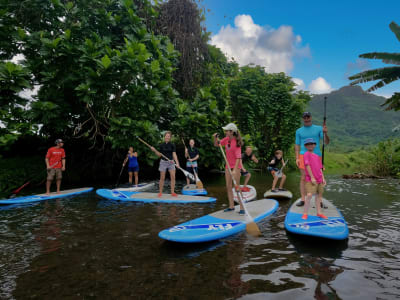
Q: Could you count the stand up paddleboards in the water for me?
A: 8